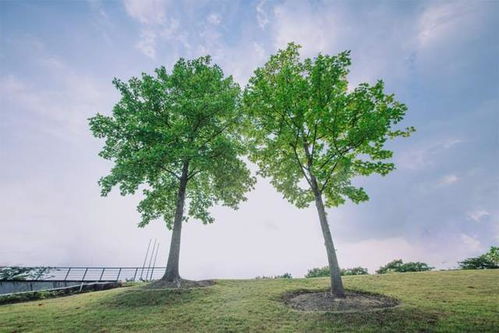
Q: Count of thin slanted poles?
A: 3